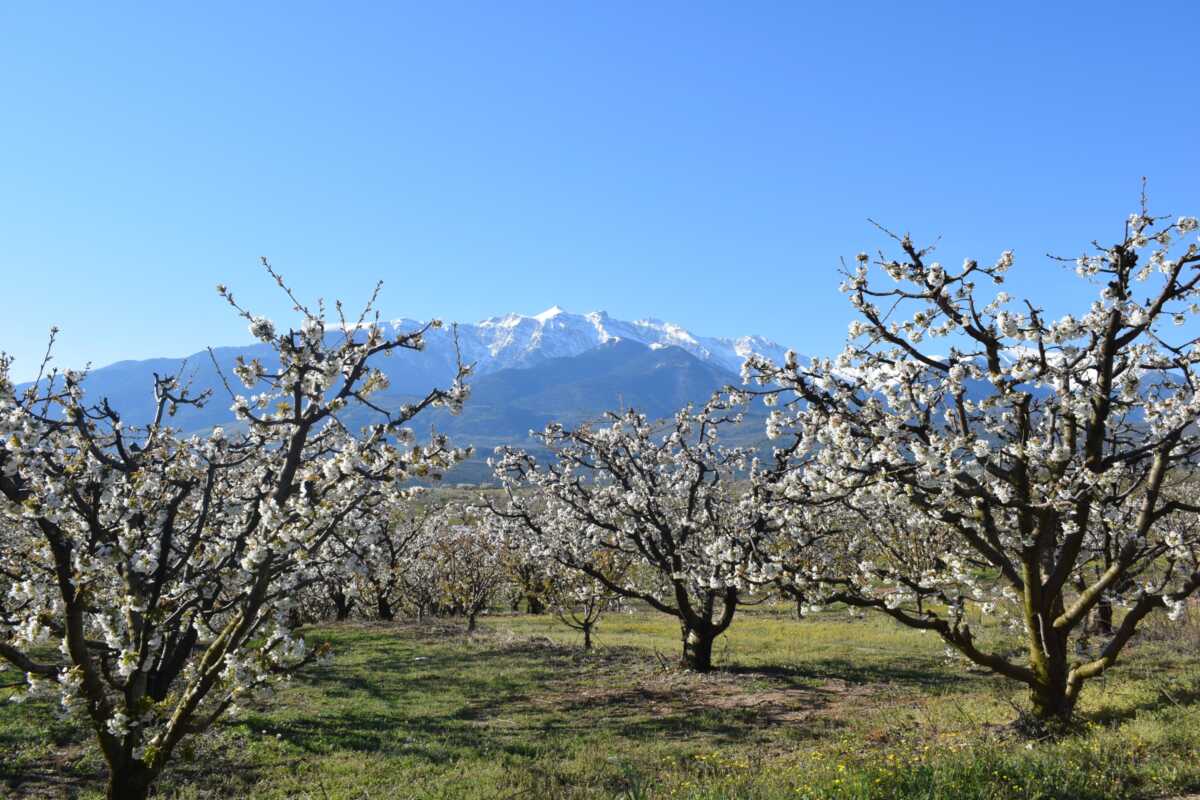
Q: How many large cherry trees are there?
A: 3